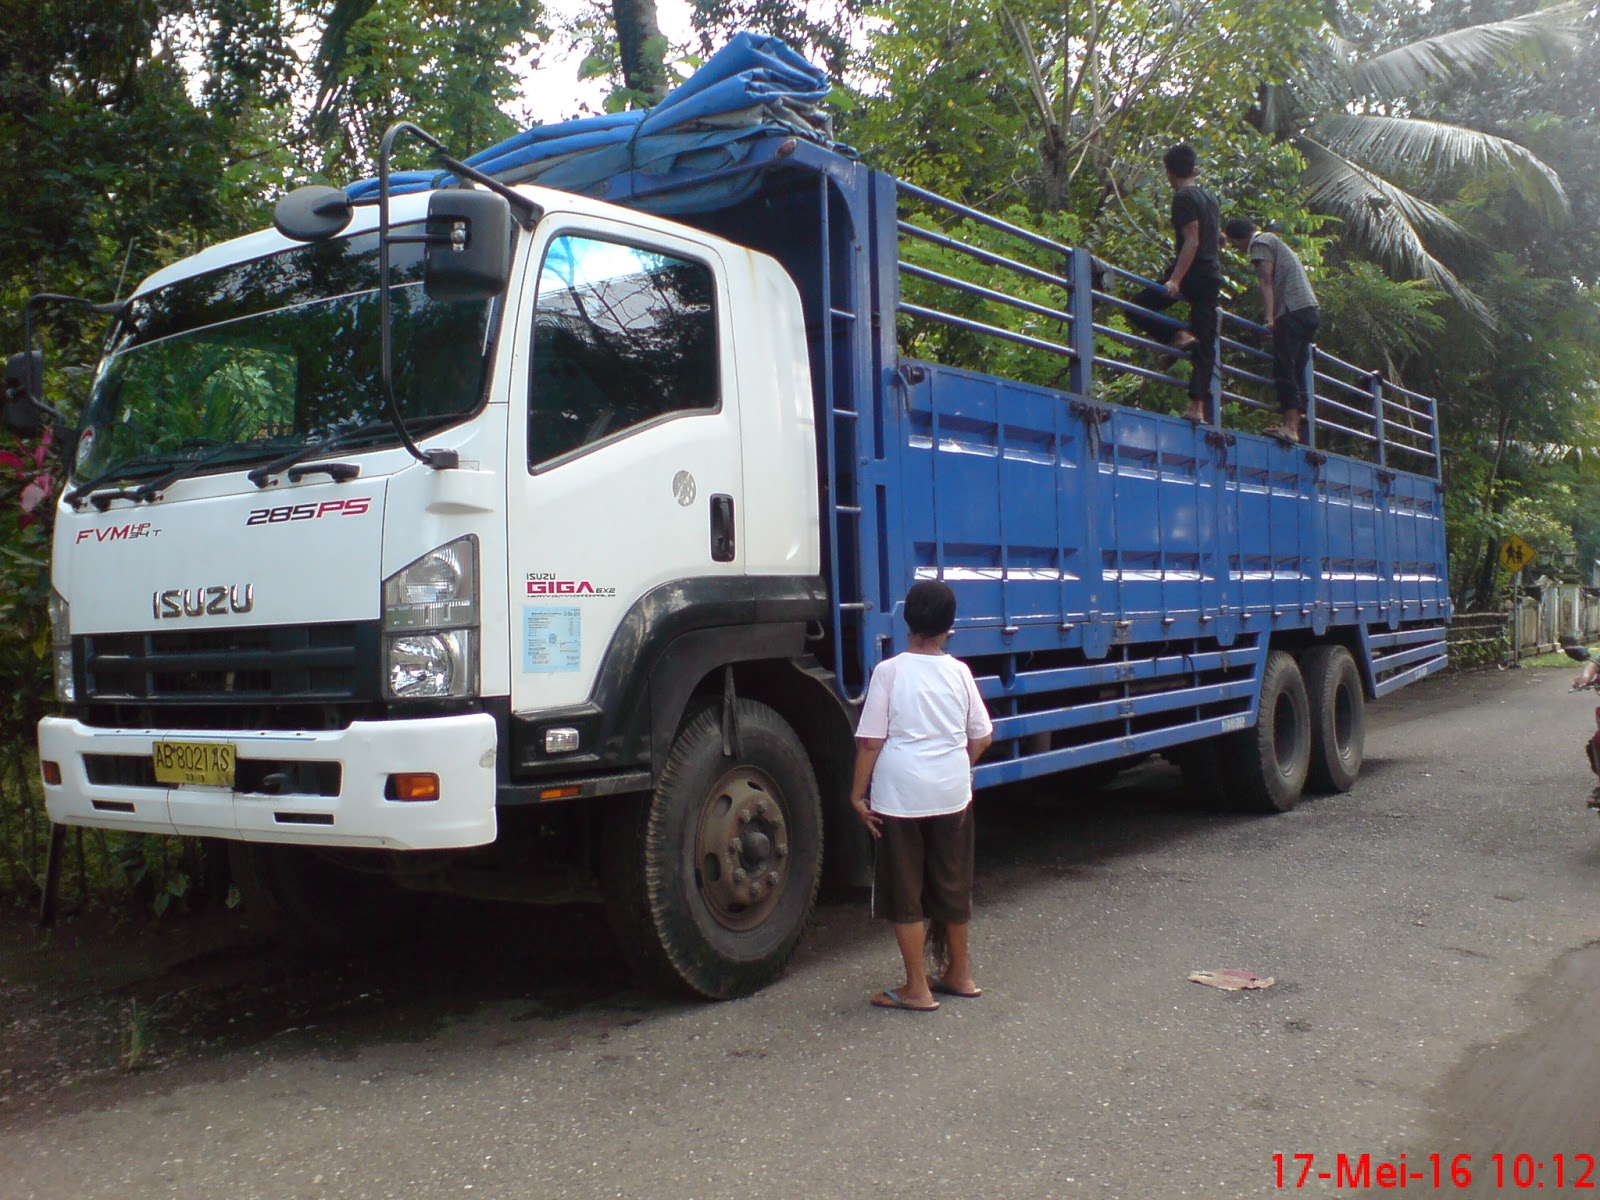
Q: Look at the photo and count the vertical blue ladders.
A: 1